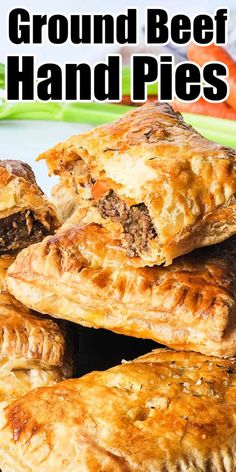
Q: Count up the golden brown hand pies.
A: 5